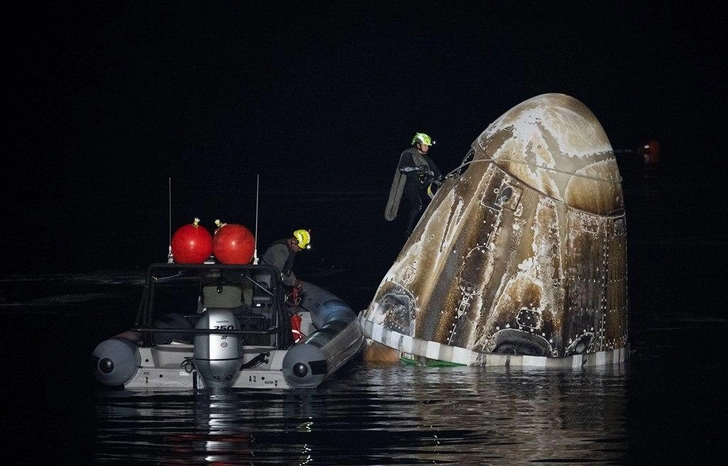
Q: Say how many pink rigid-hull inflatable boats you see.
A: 0